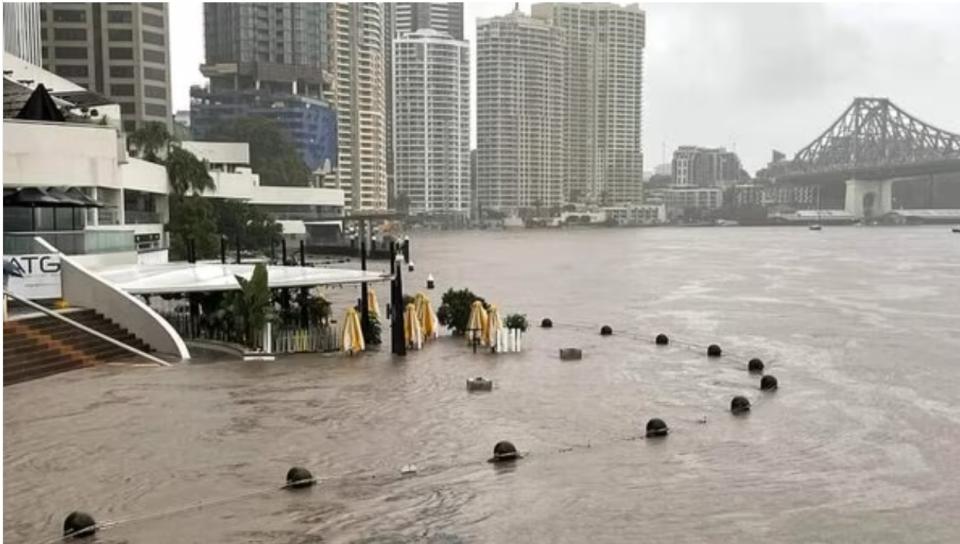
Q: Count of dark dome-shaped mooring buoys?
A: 11